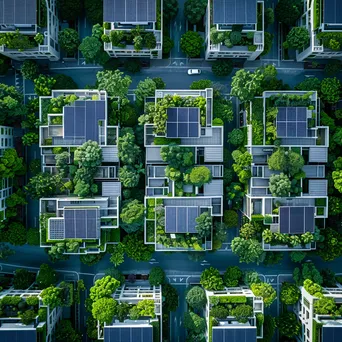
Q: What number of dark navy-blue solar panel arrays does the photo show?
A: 14